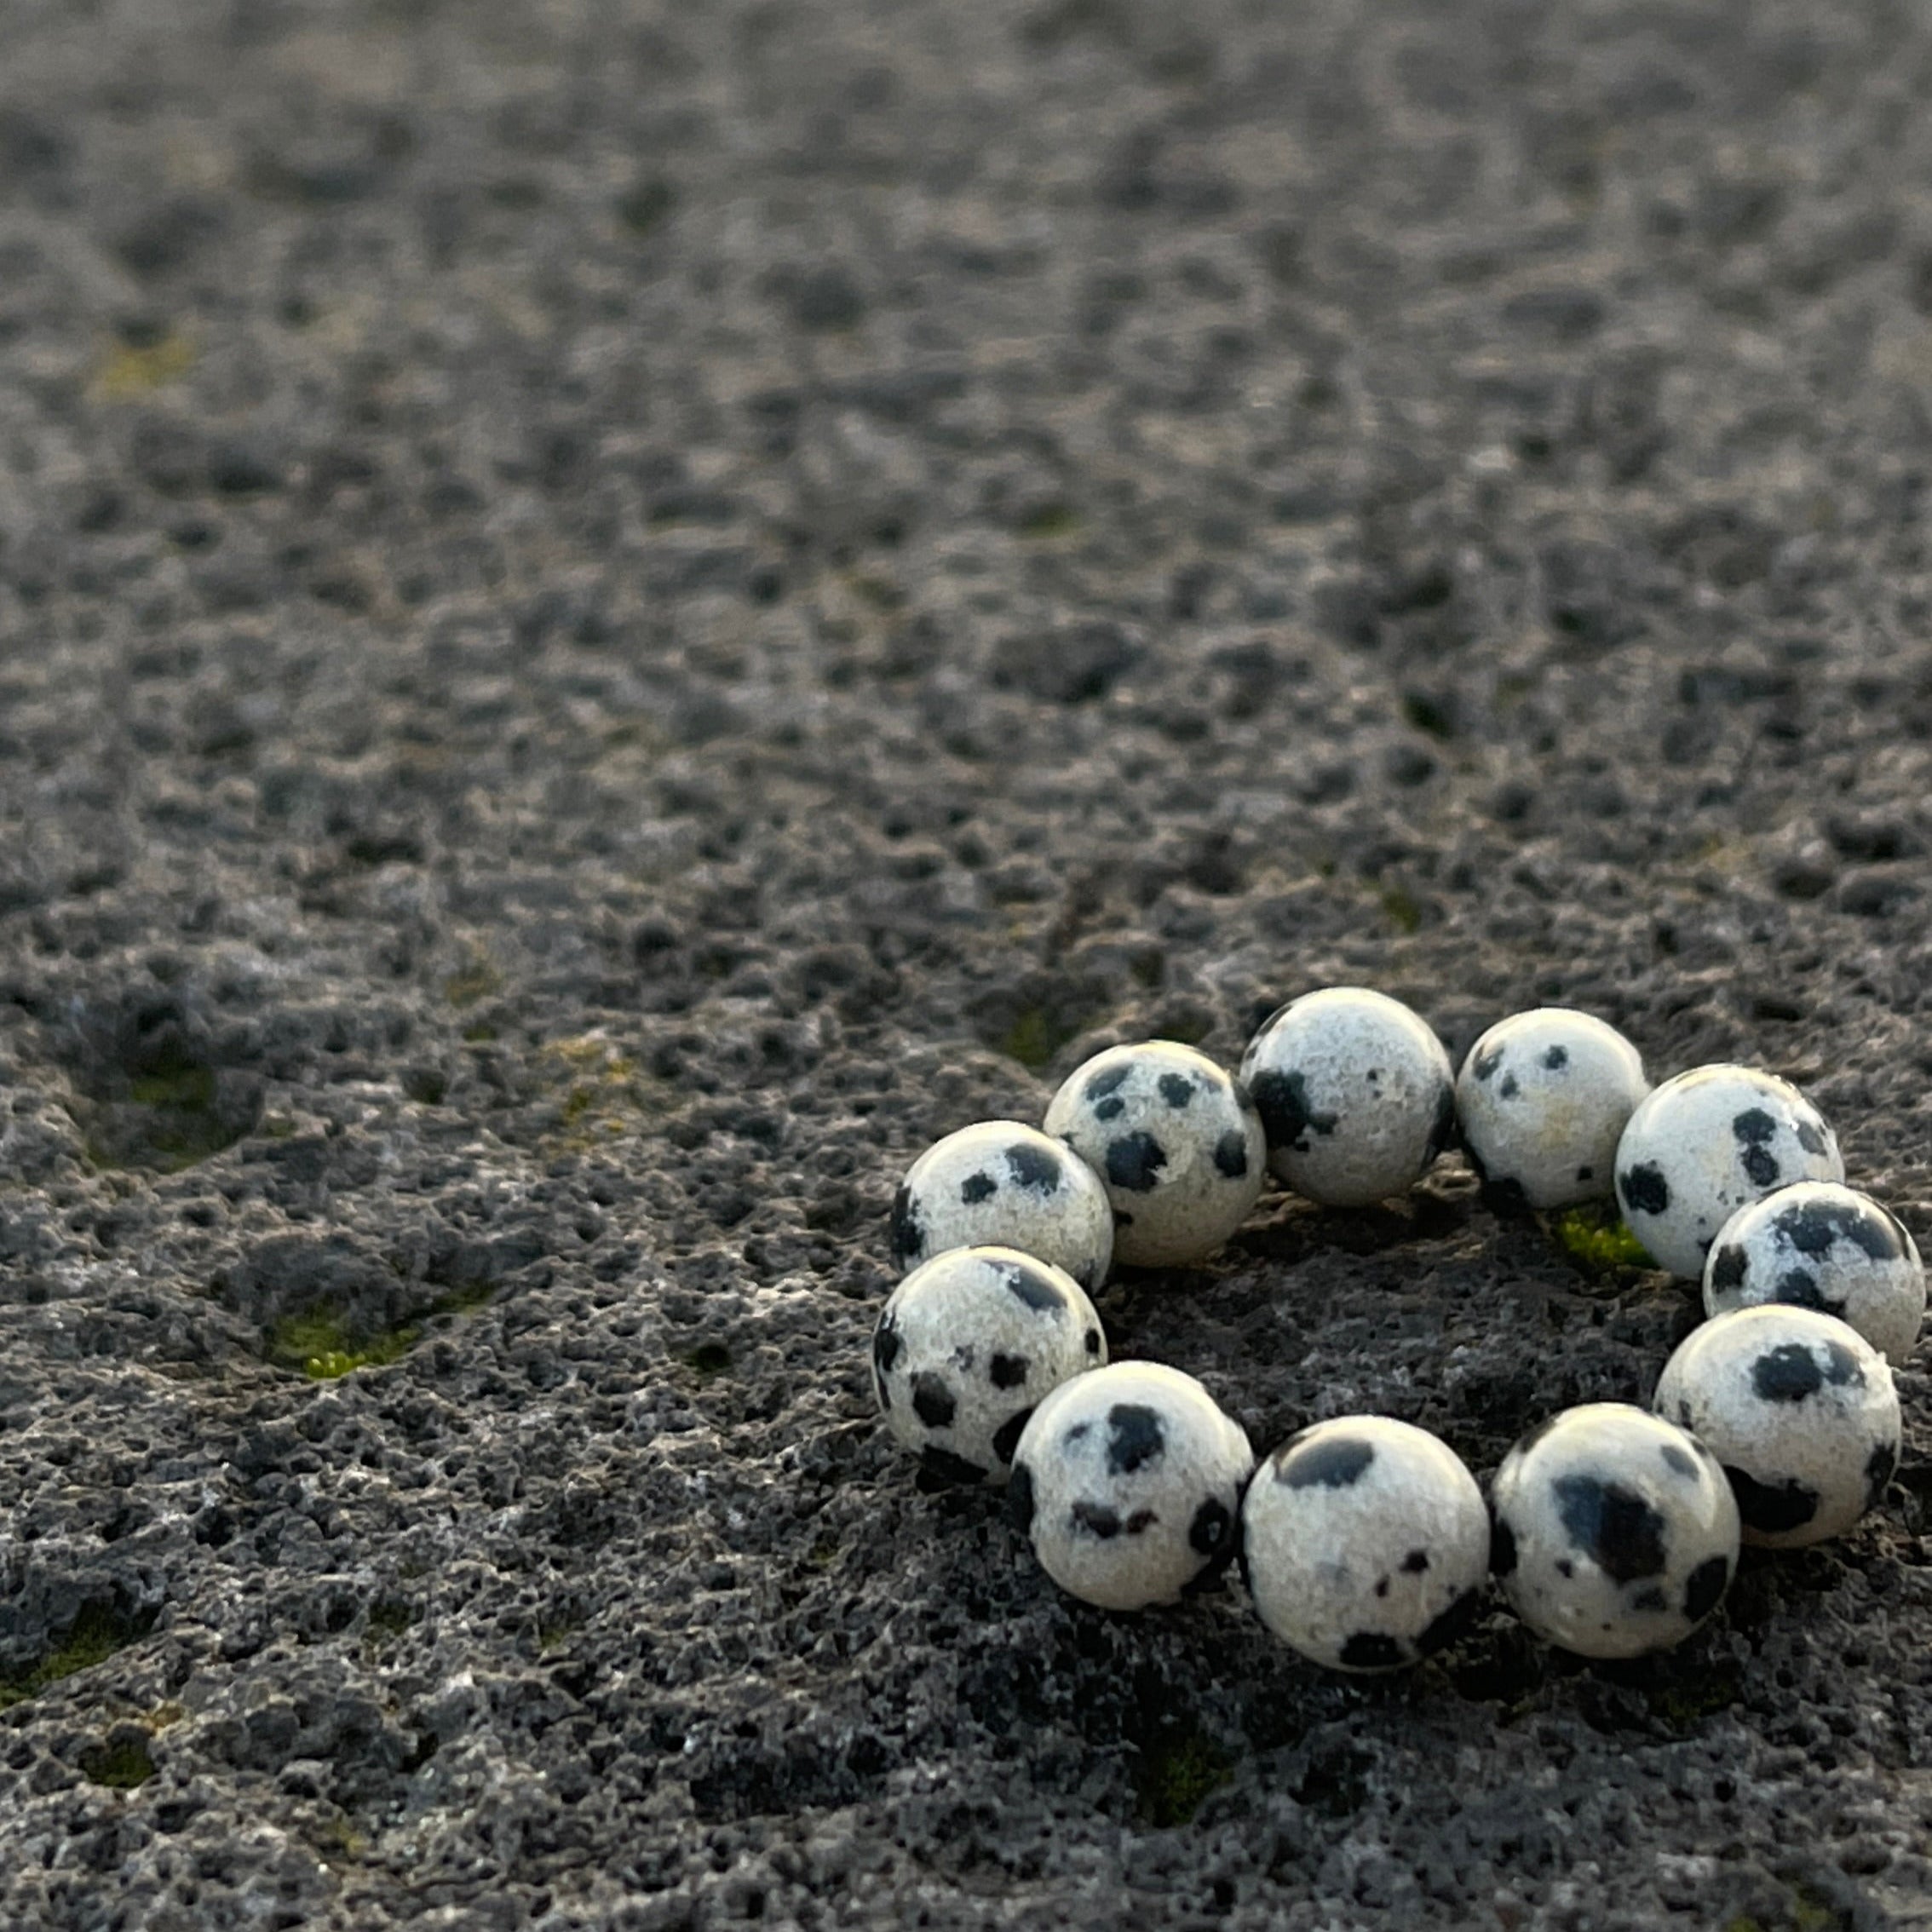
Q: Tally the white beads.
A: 11